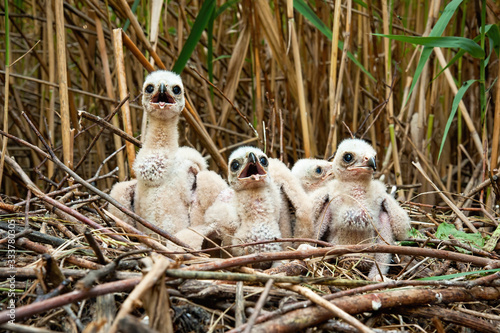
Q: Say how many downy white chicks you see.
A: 4